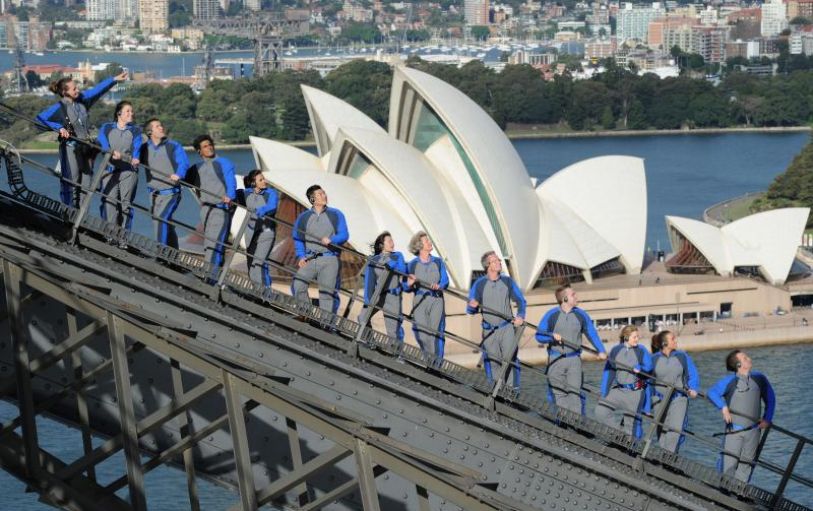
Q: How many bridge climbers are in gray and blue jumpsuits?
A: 13